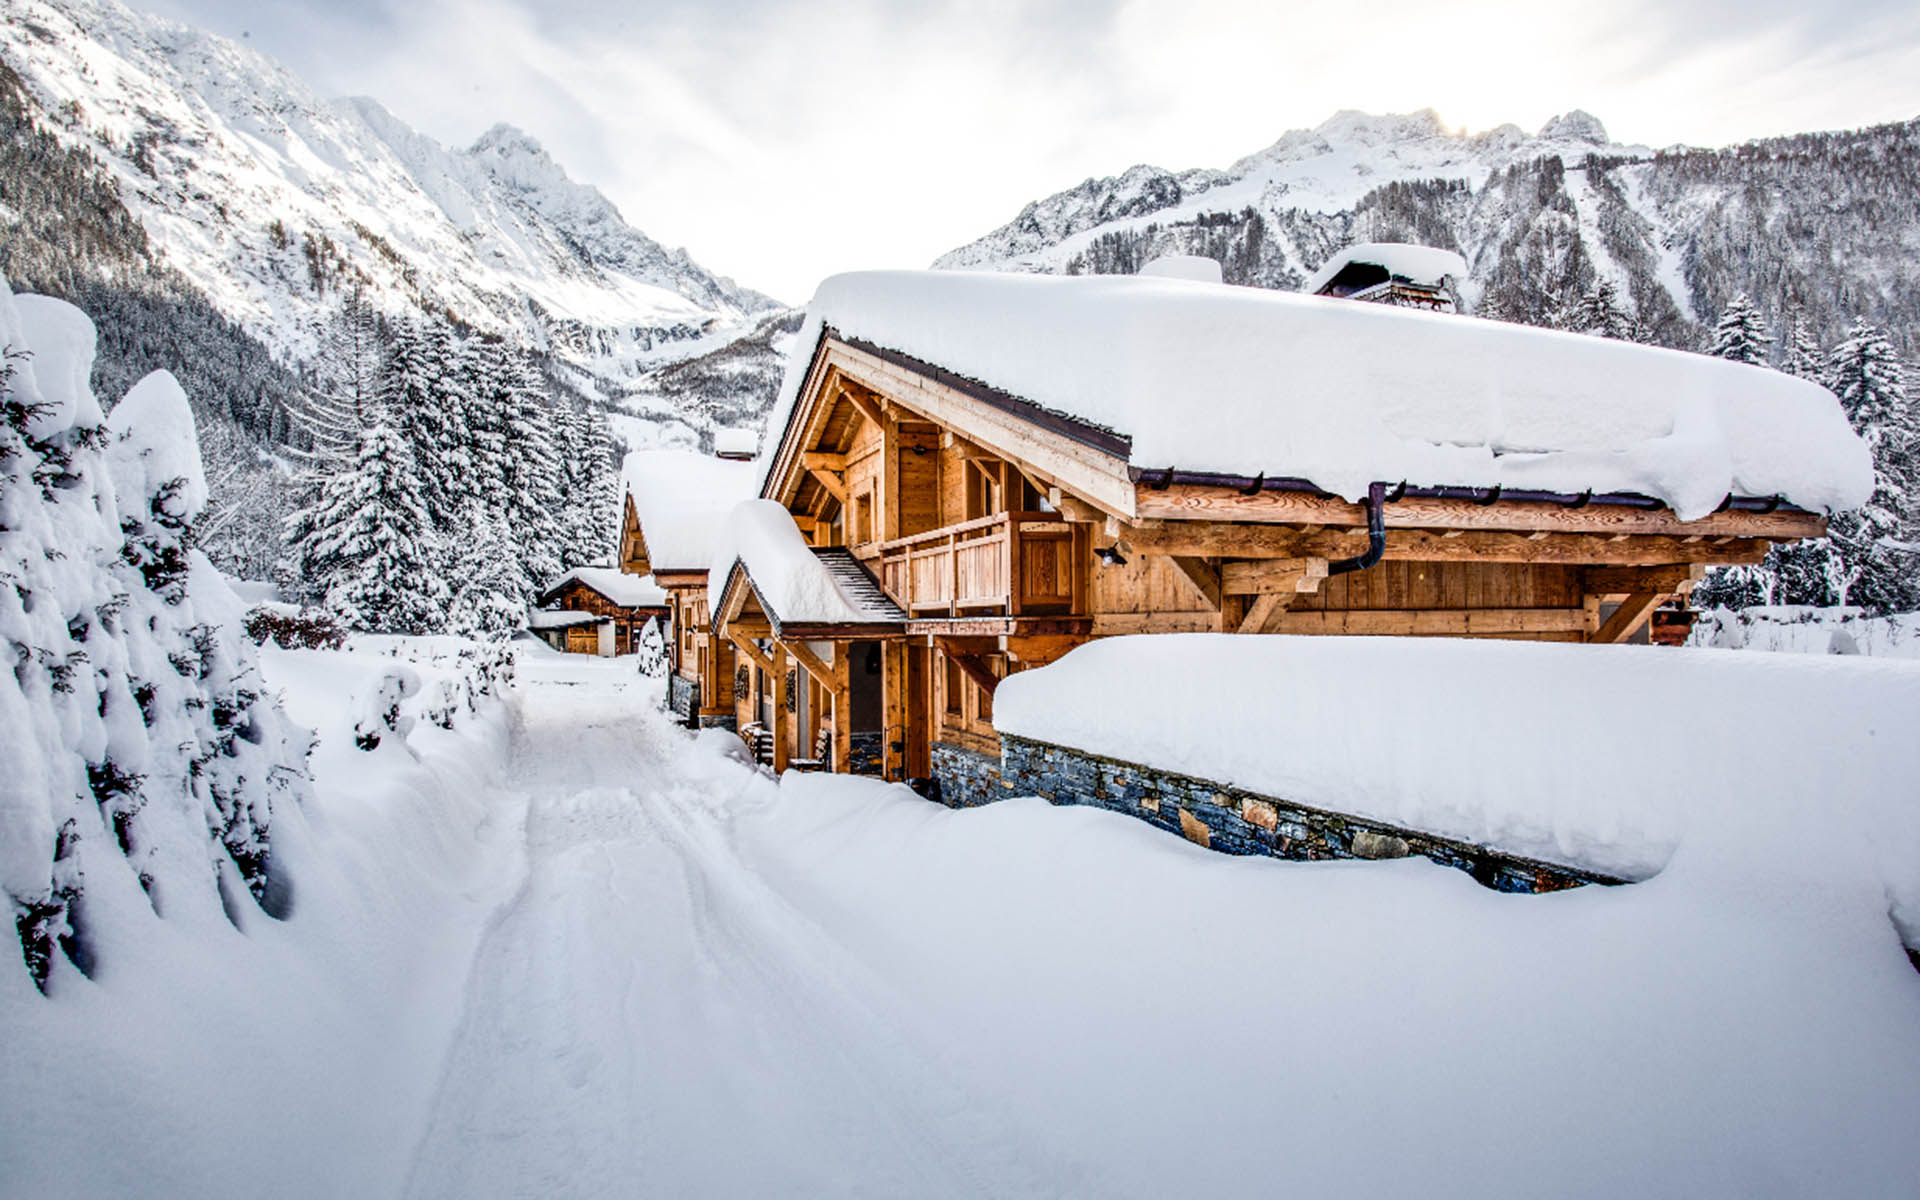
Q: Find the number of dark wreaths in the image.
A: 2